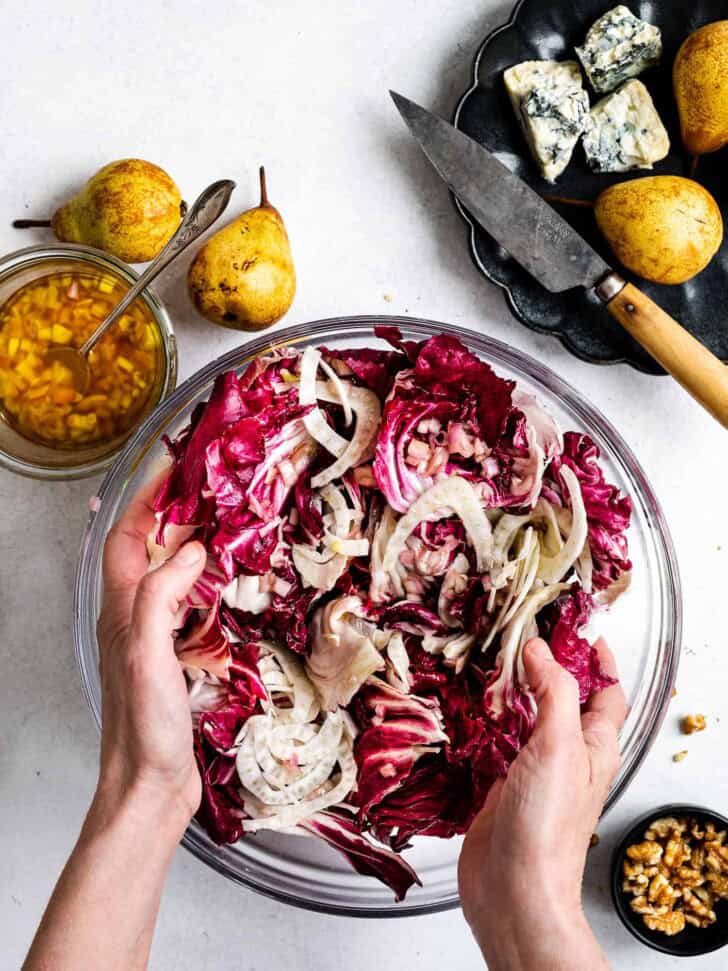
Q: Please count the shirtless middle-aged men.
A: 0